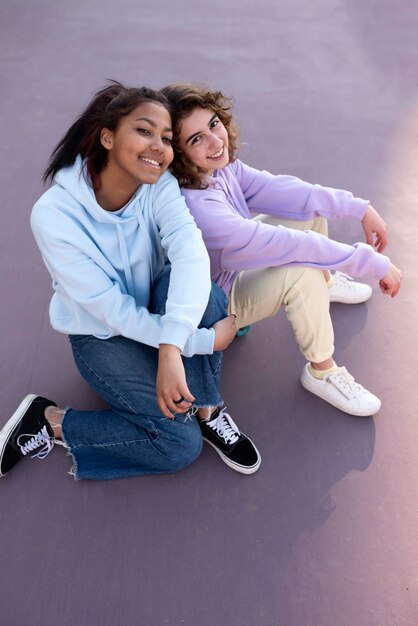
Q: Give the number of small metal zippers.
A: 1